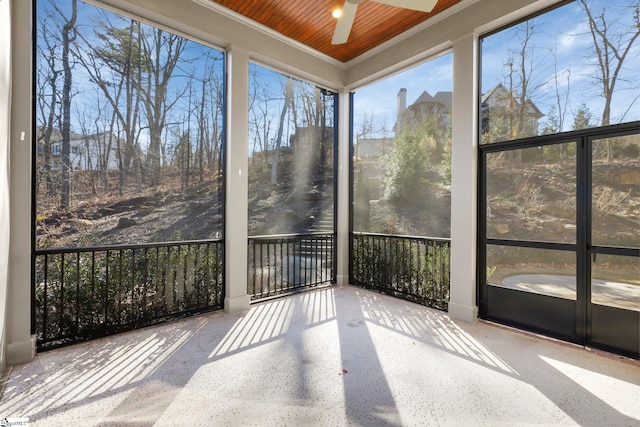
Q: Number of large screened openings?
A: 4